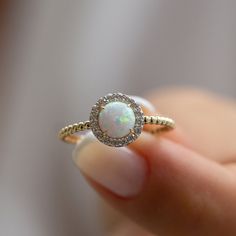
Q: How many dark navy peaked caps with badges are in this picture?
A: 0